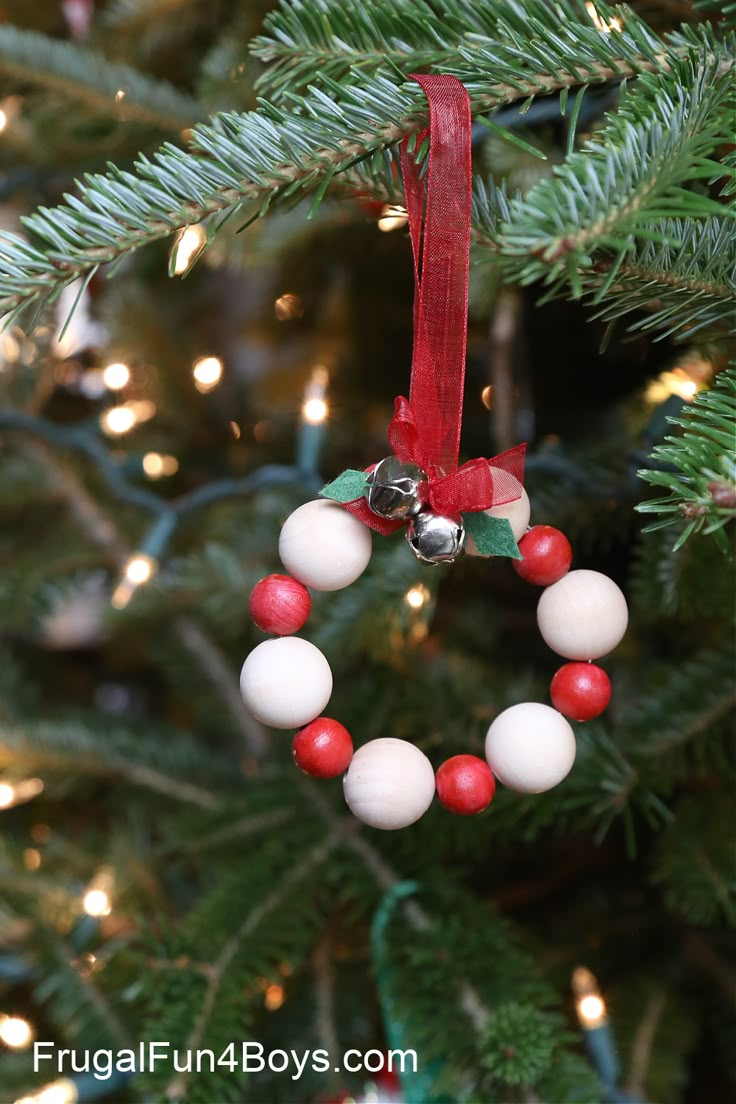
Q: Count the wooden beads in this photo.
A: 11